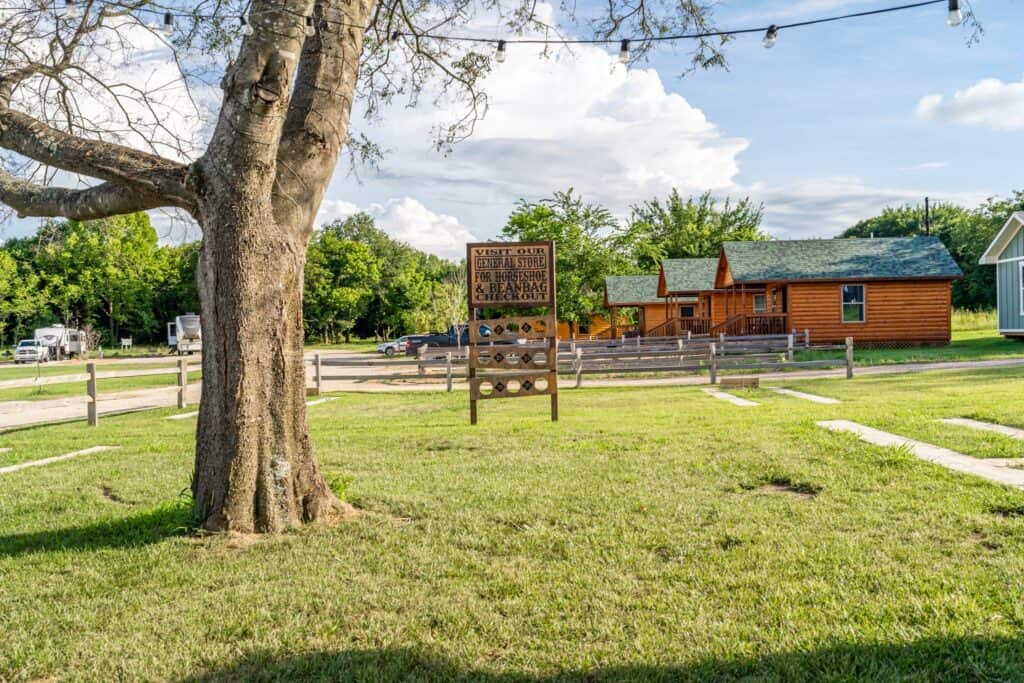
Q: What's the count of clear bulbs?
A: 9